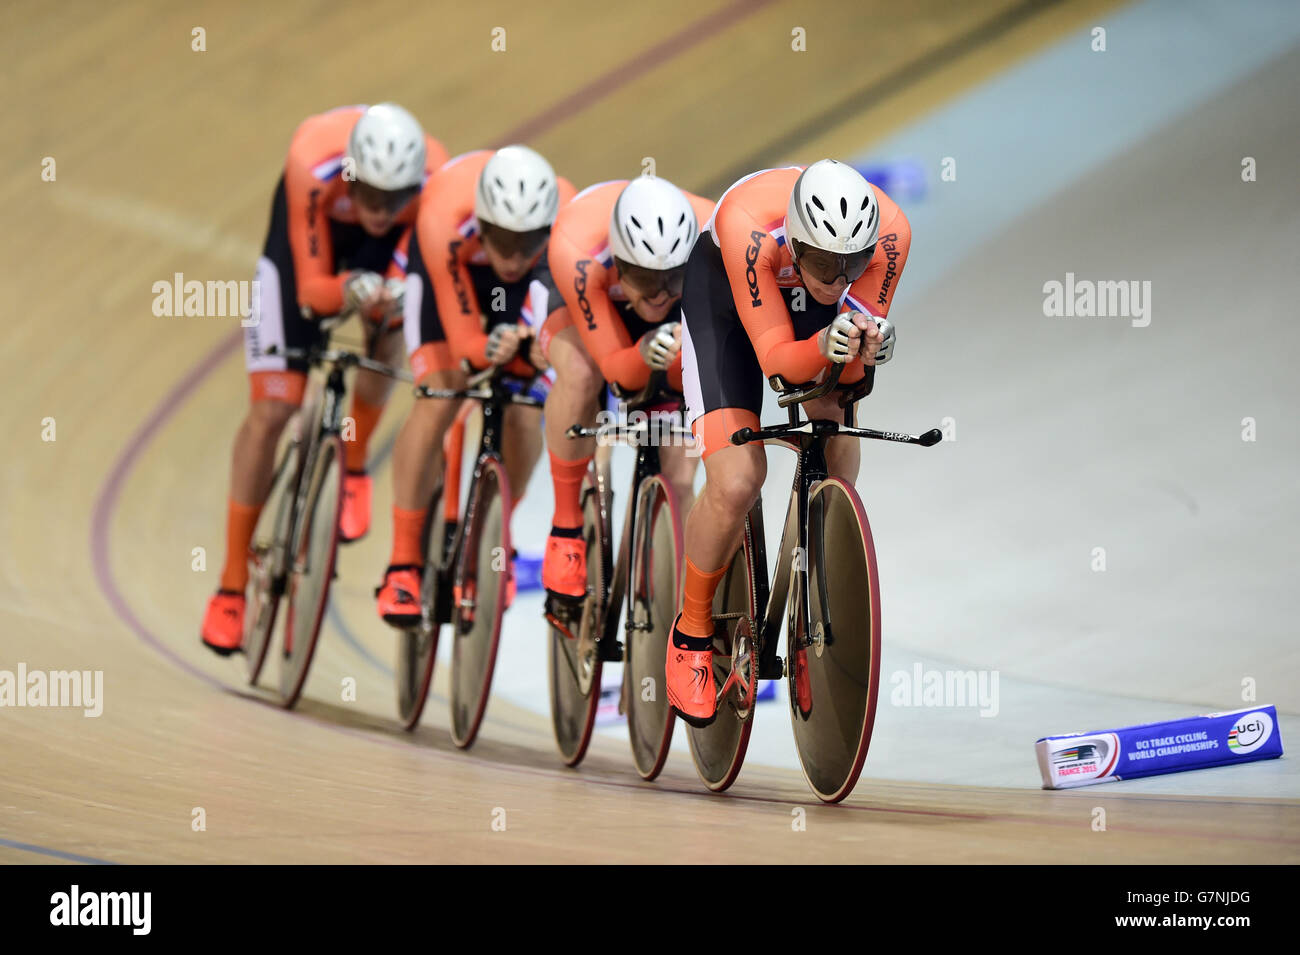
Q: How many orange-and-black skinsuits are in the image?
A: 4